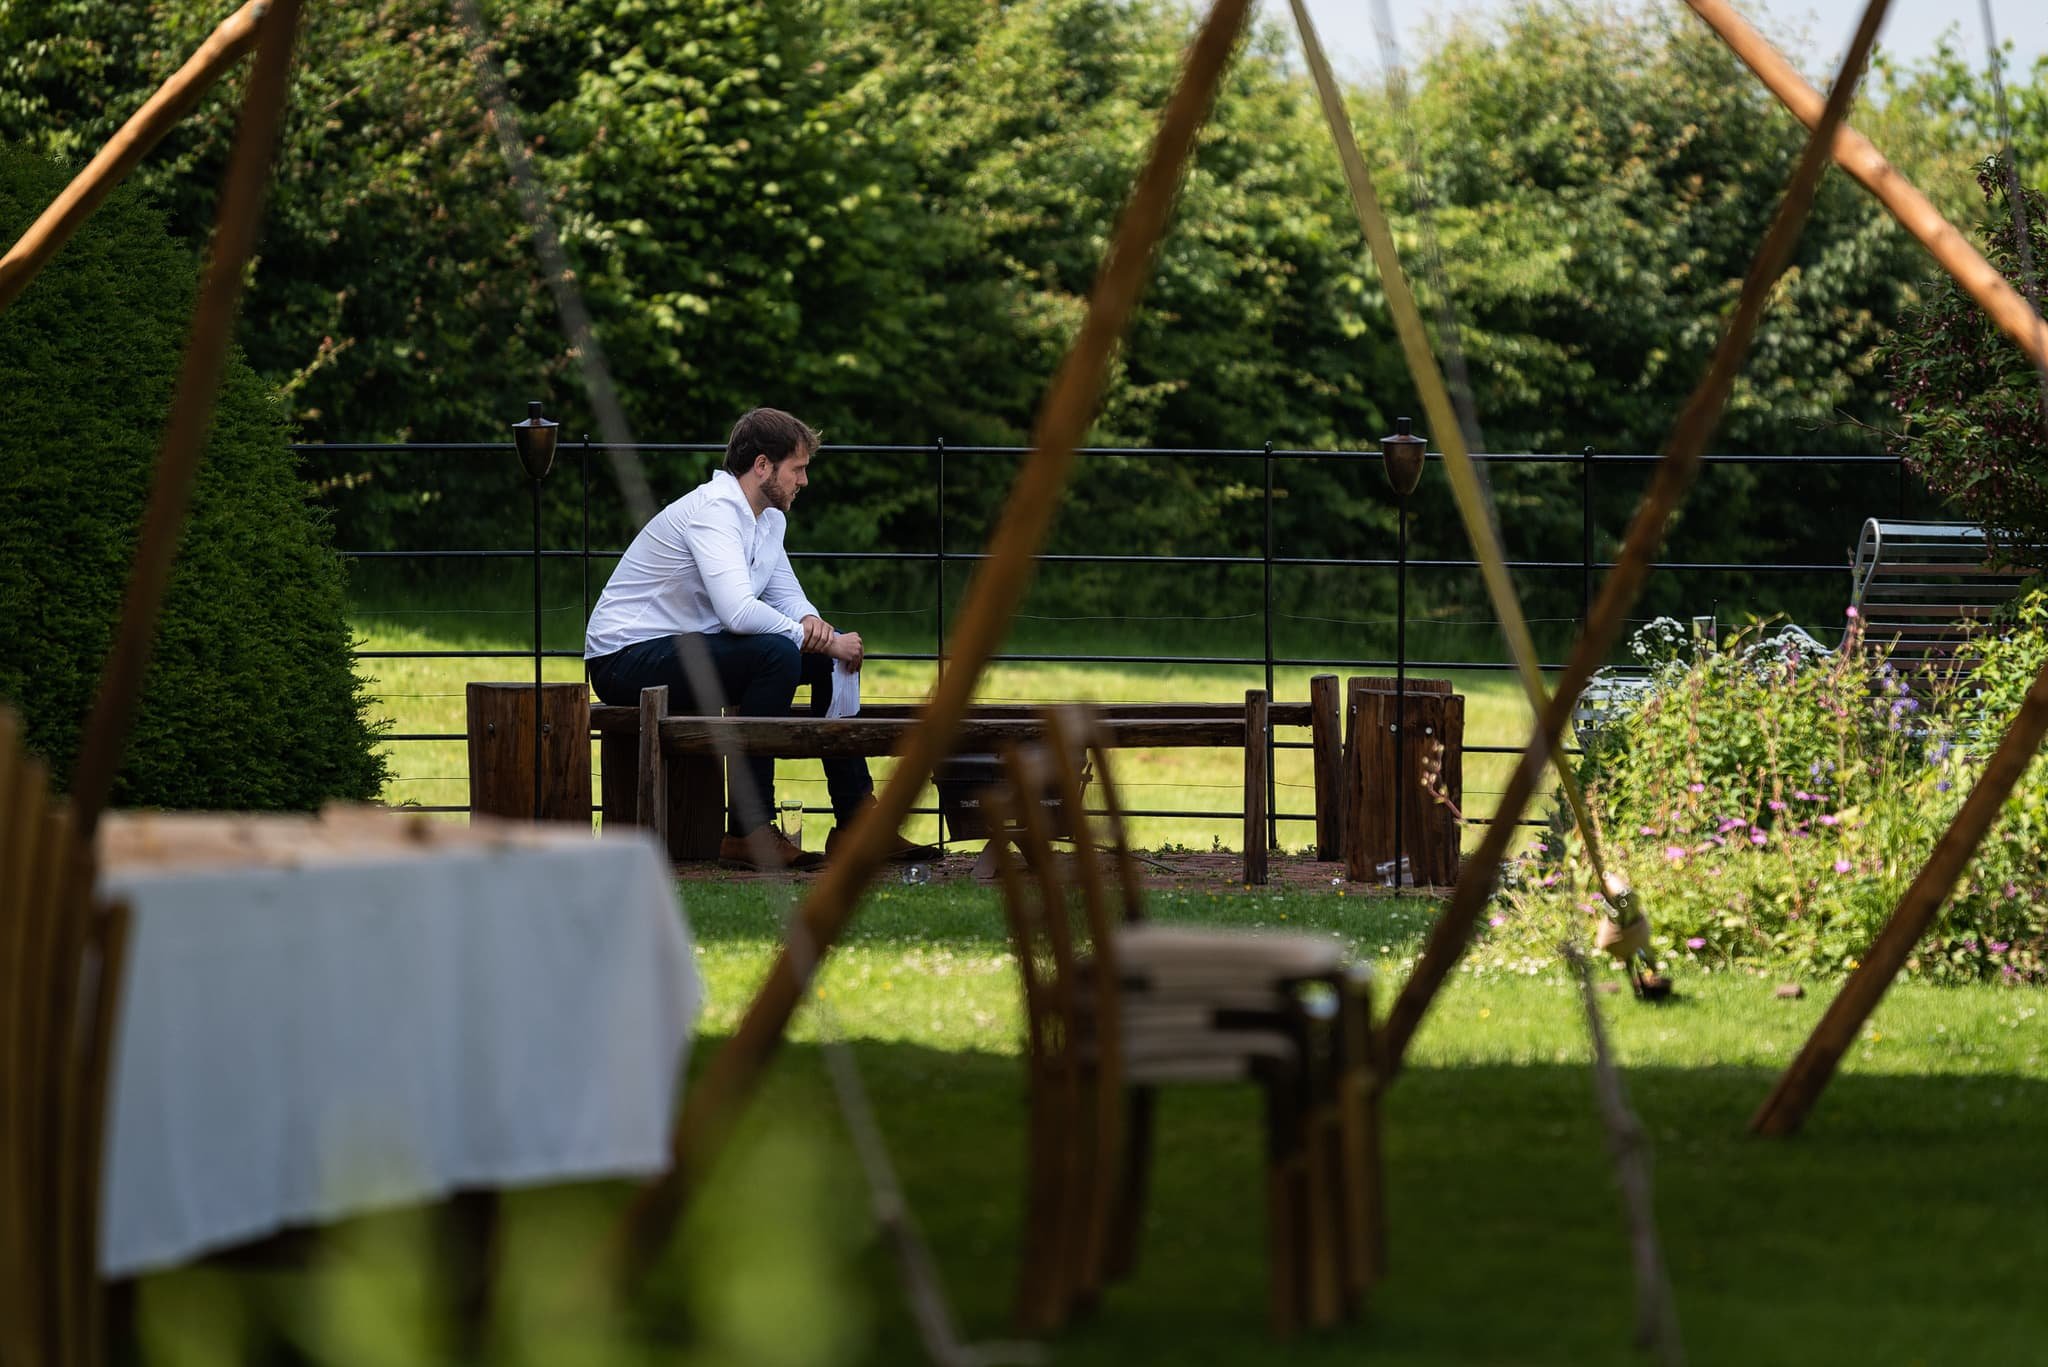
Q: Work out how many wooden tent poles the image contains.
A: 6